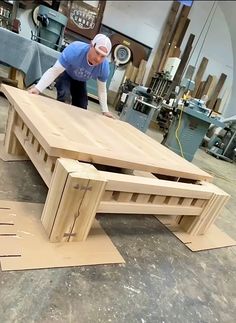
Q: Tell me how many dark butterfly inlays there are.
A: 2